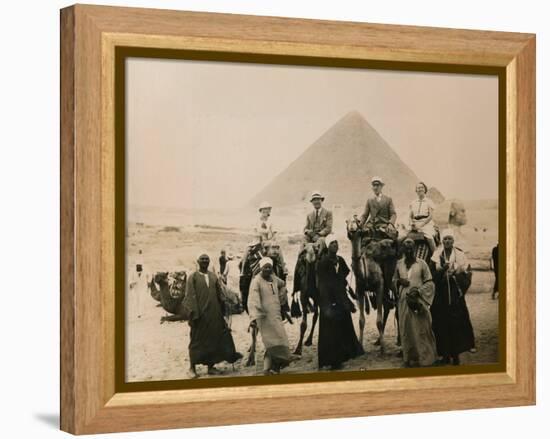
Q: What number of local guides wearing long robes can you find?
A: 5